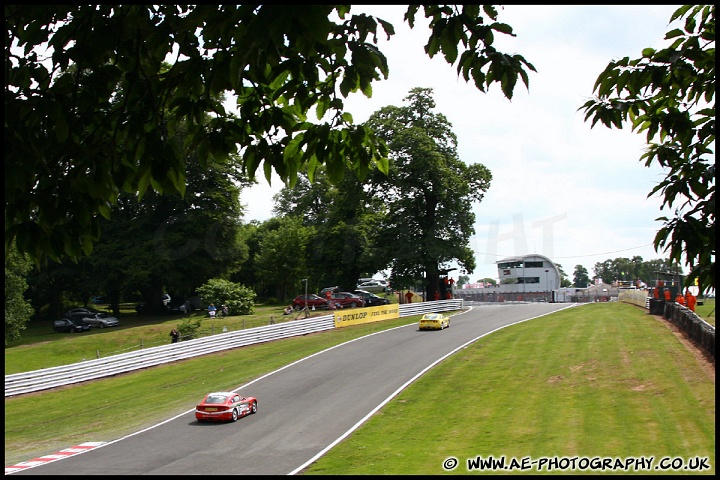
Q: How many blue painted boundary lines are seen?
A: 0